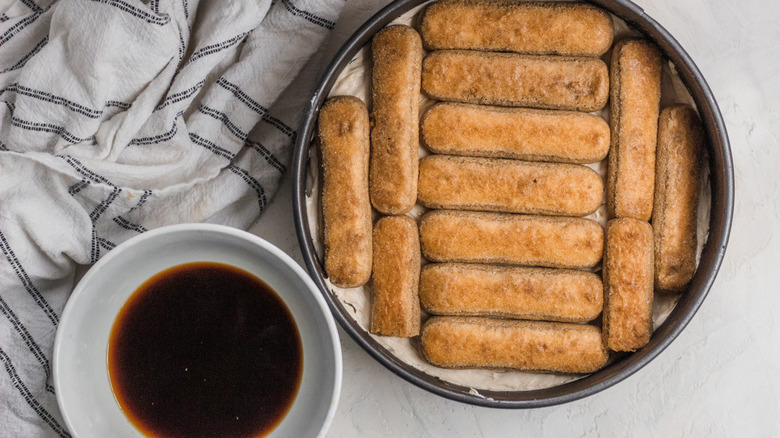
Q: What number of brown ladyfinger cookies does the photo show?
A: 13